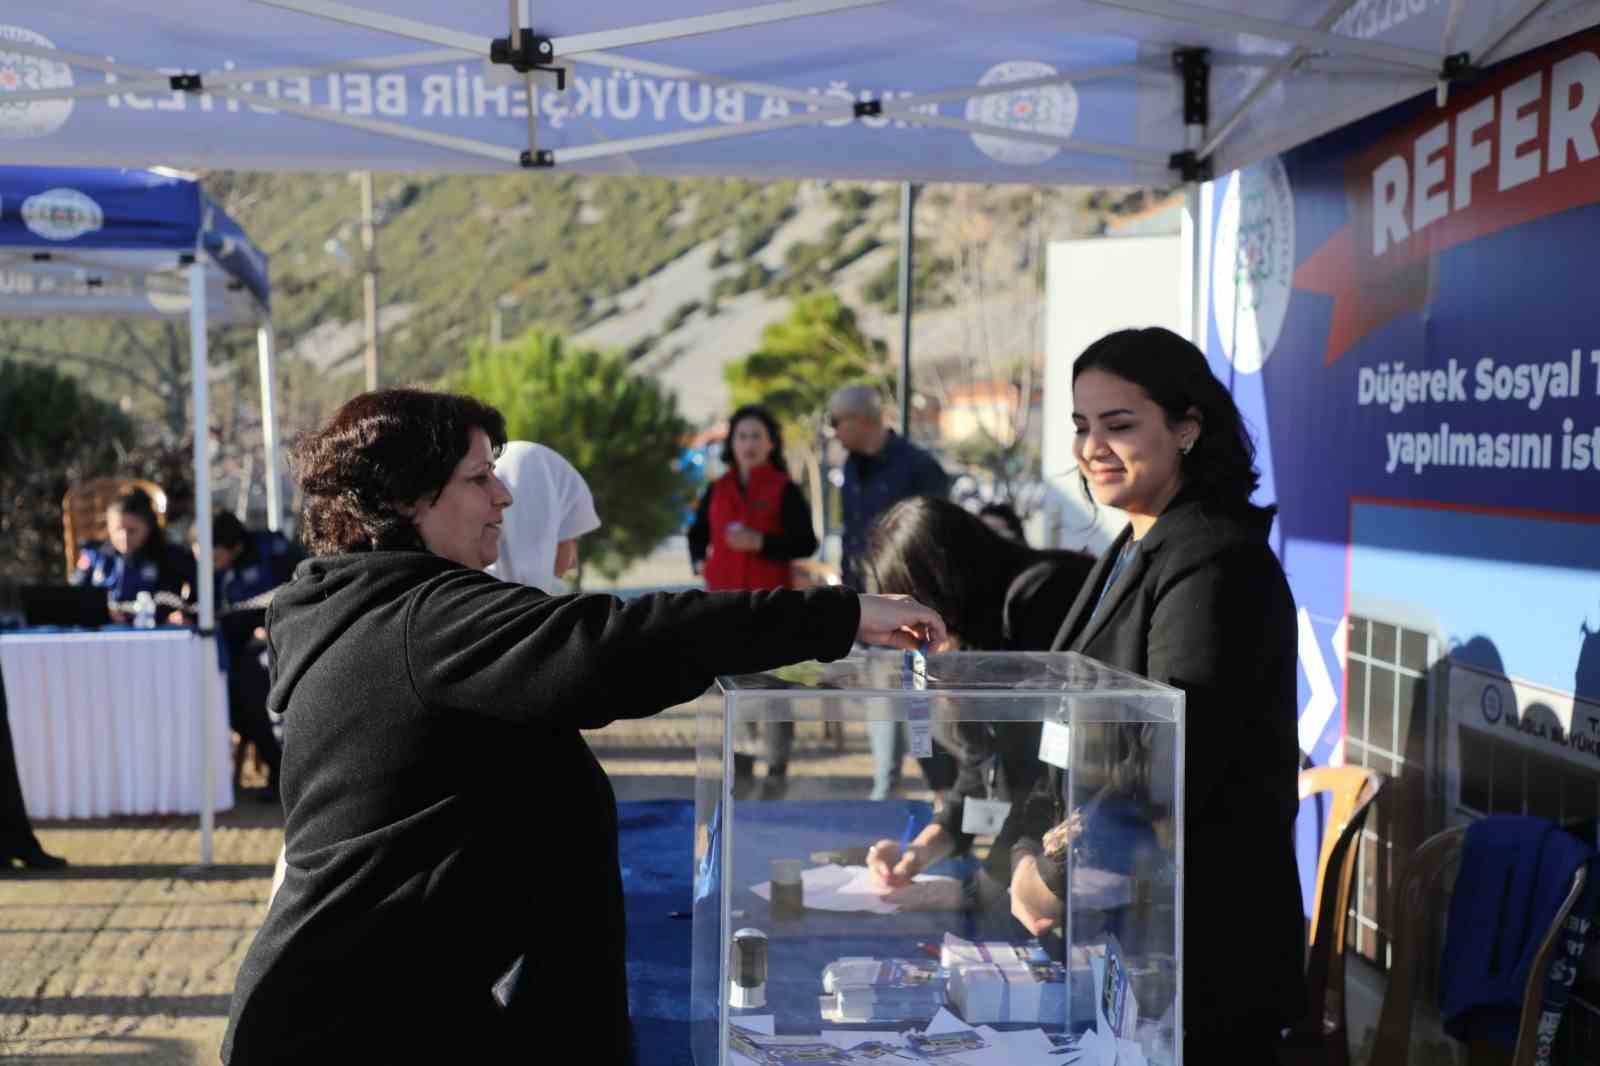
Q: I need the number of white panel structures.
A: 1